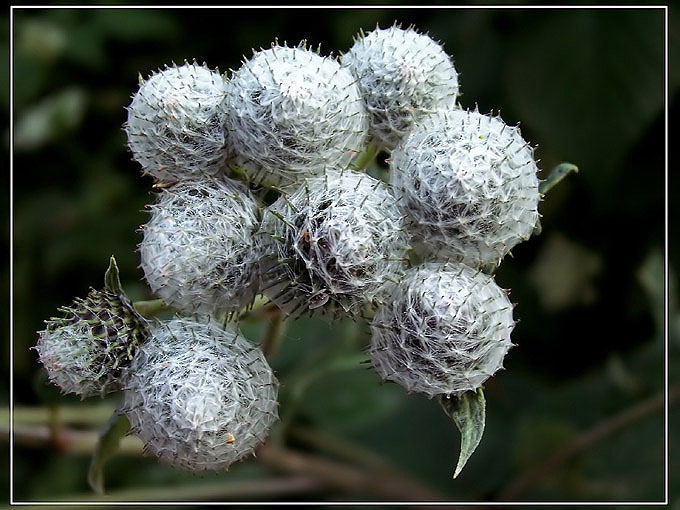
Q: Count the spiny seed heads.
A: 9